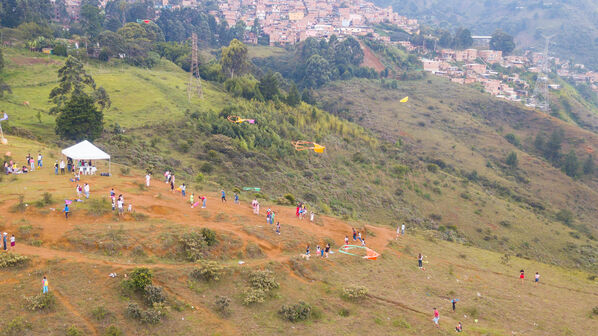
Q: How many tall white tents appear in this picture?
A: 1